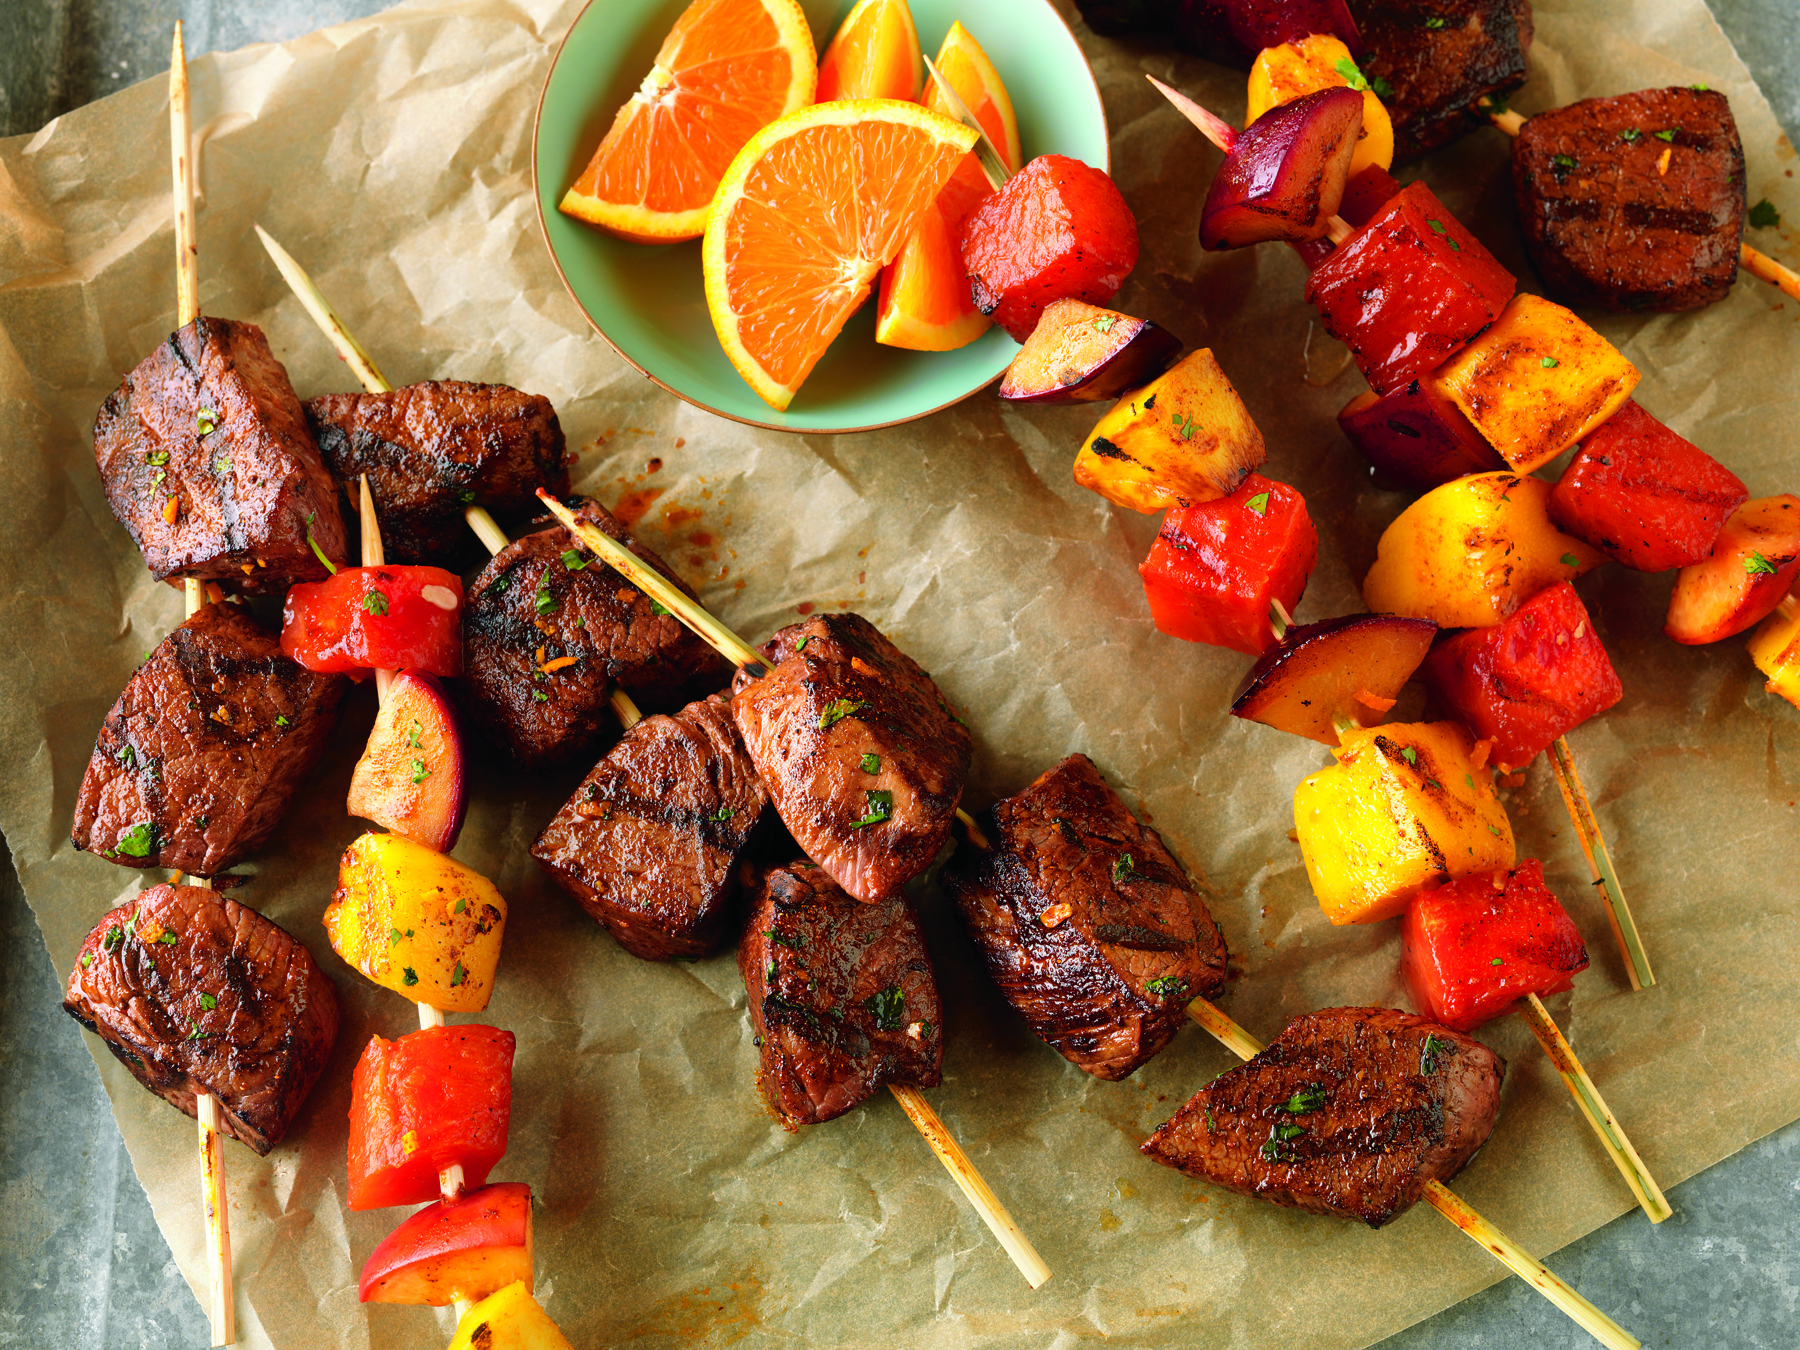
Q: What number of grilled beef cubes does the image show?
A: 12